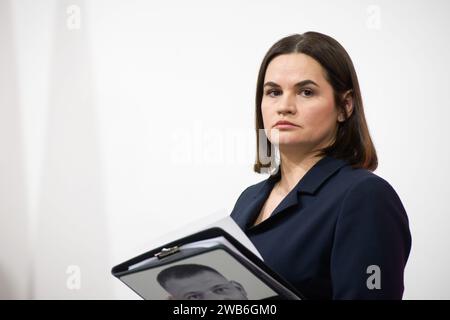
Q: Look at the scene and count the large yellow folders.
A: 0